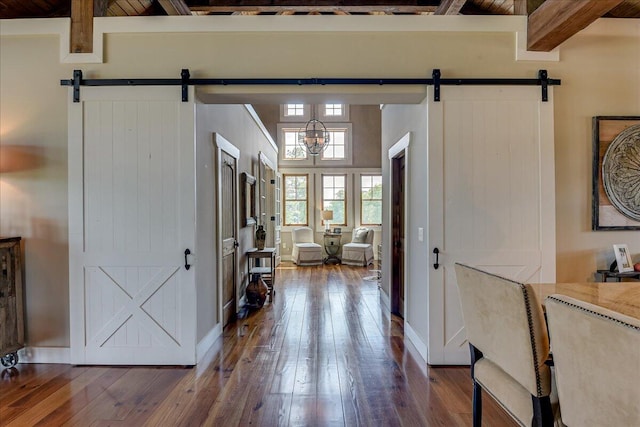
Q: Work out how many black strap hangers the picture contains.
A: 4